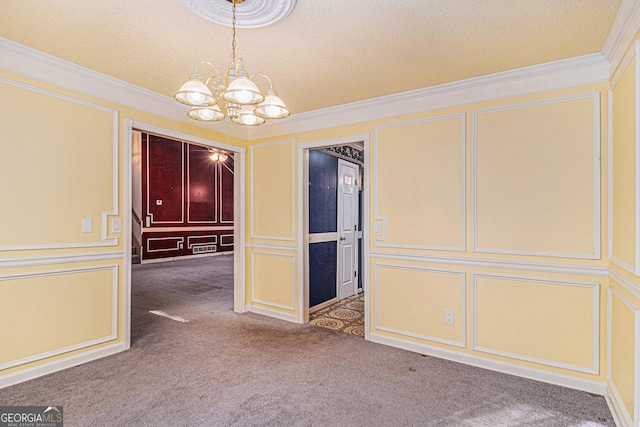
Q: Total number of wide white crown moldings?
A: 3